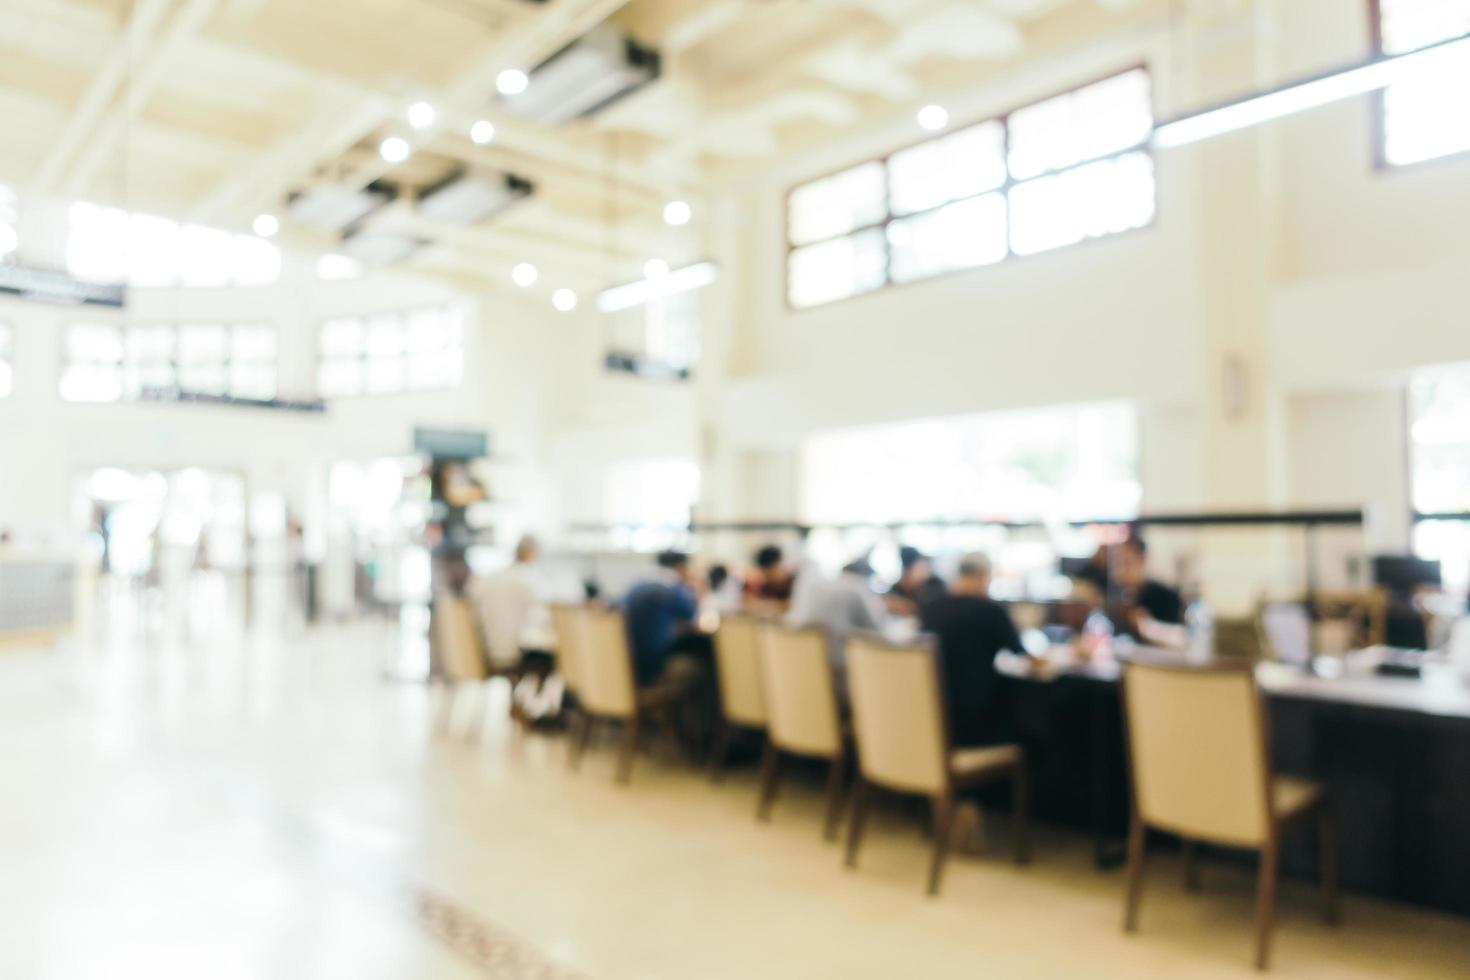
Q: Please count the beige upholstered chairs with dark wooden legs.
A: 7